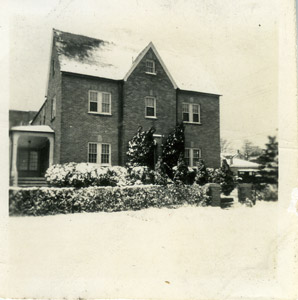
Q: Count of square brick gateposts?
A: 2